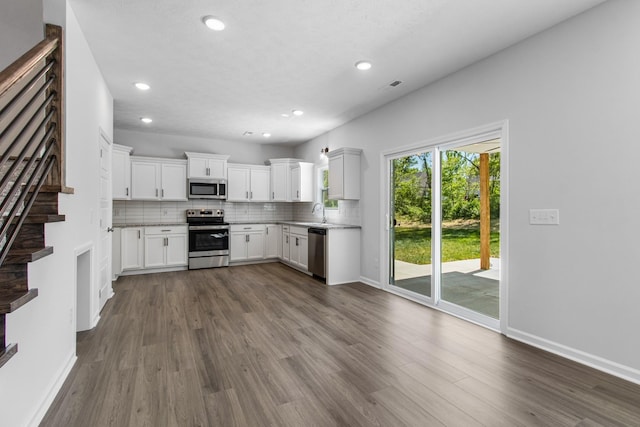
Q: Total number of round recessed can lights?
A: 6